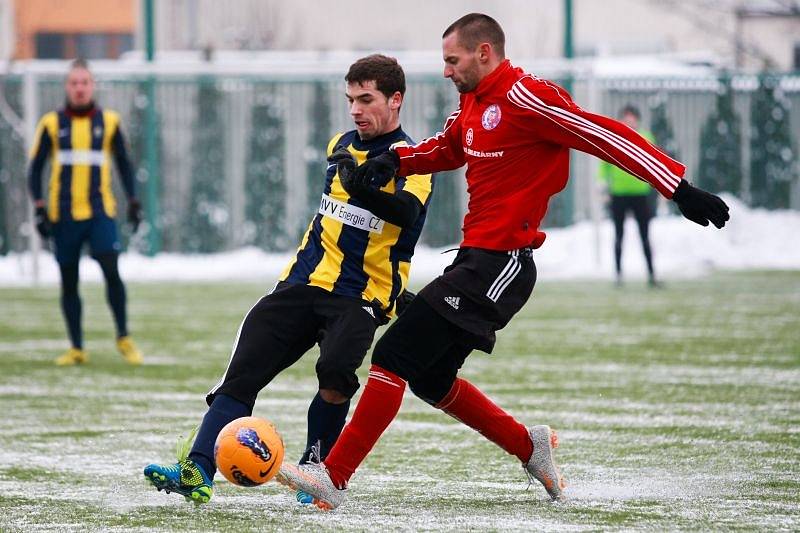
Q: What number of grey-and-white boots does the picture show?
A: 2